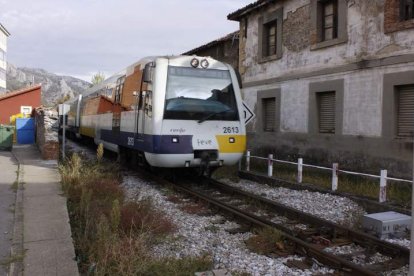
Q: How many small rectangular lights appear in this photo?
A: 2